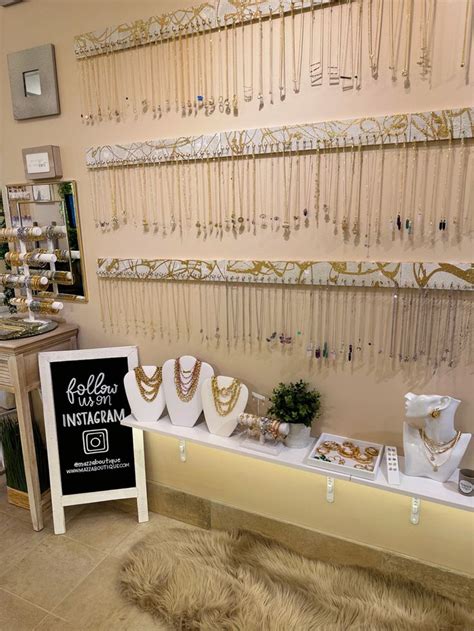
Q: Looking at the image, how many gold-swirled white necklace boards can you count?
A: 3